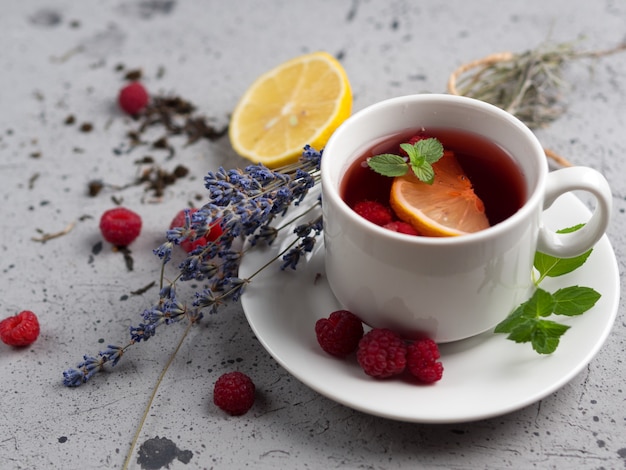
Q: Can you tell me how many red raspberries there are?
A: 11